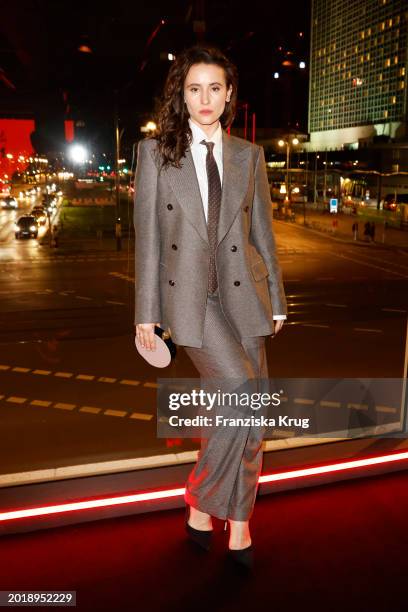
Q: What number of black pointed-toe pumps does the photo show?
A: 2